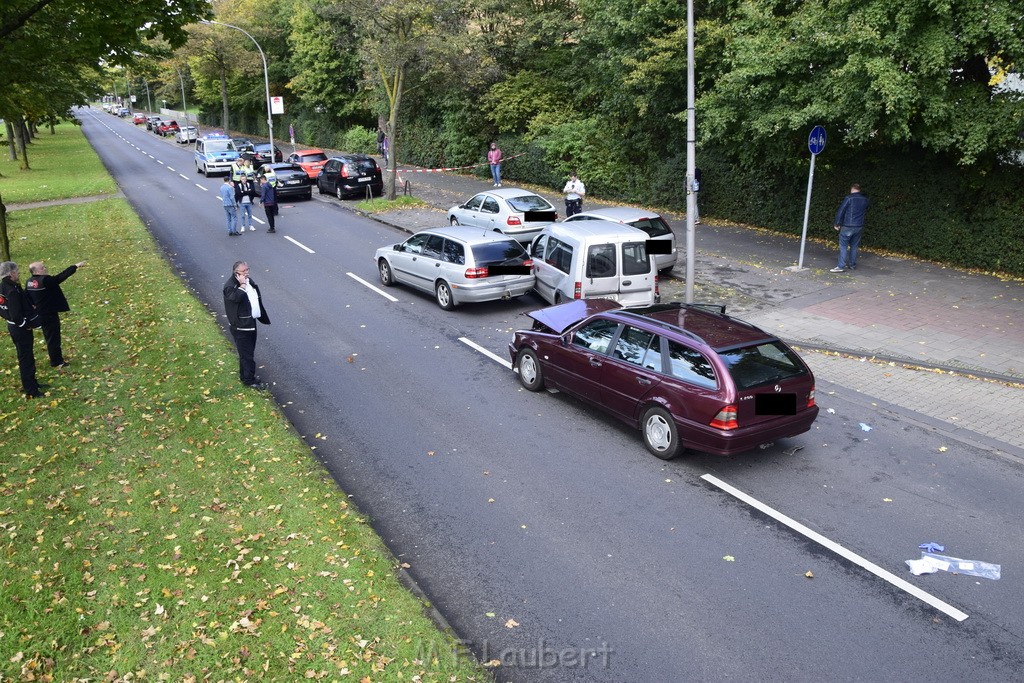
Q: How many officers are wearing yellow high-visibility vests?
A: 3